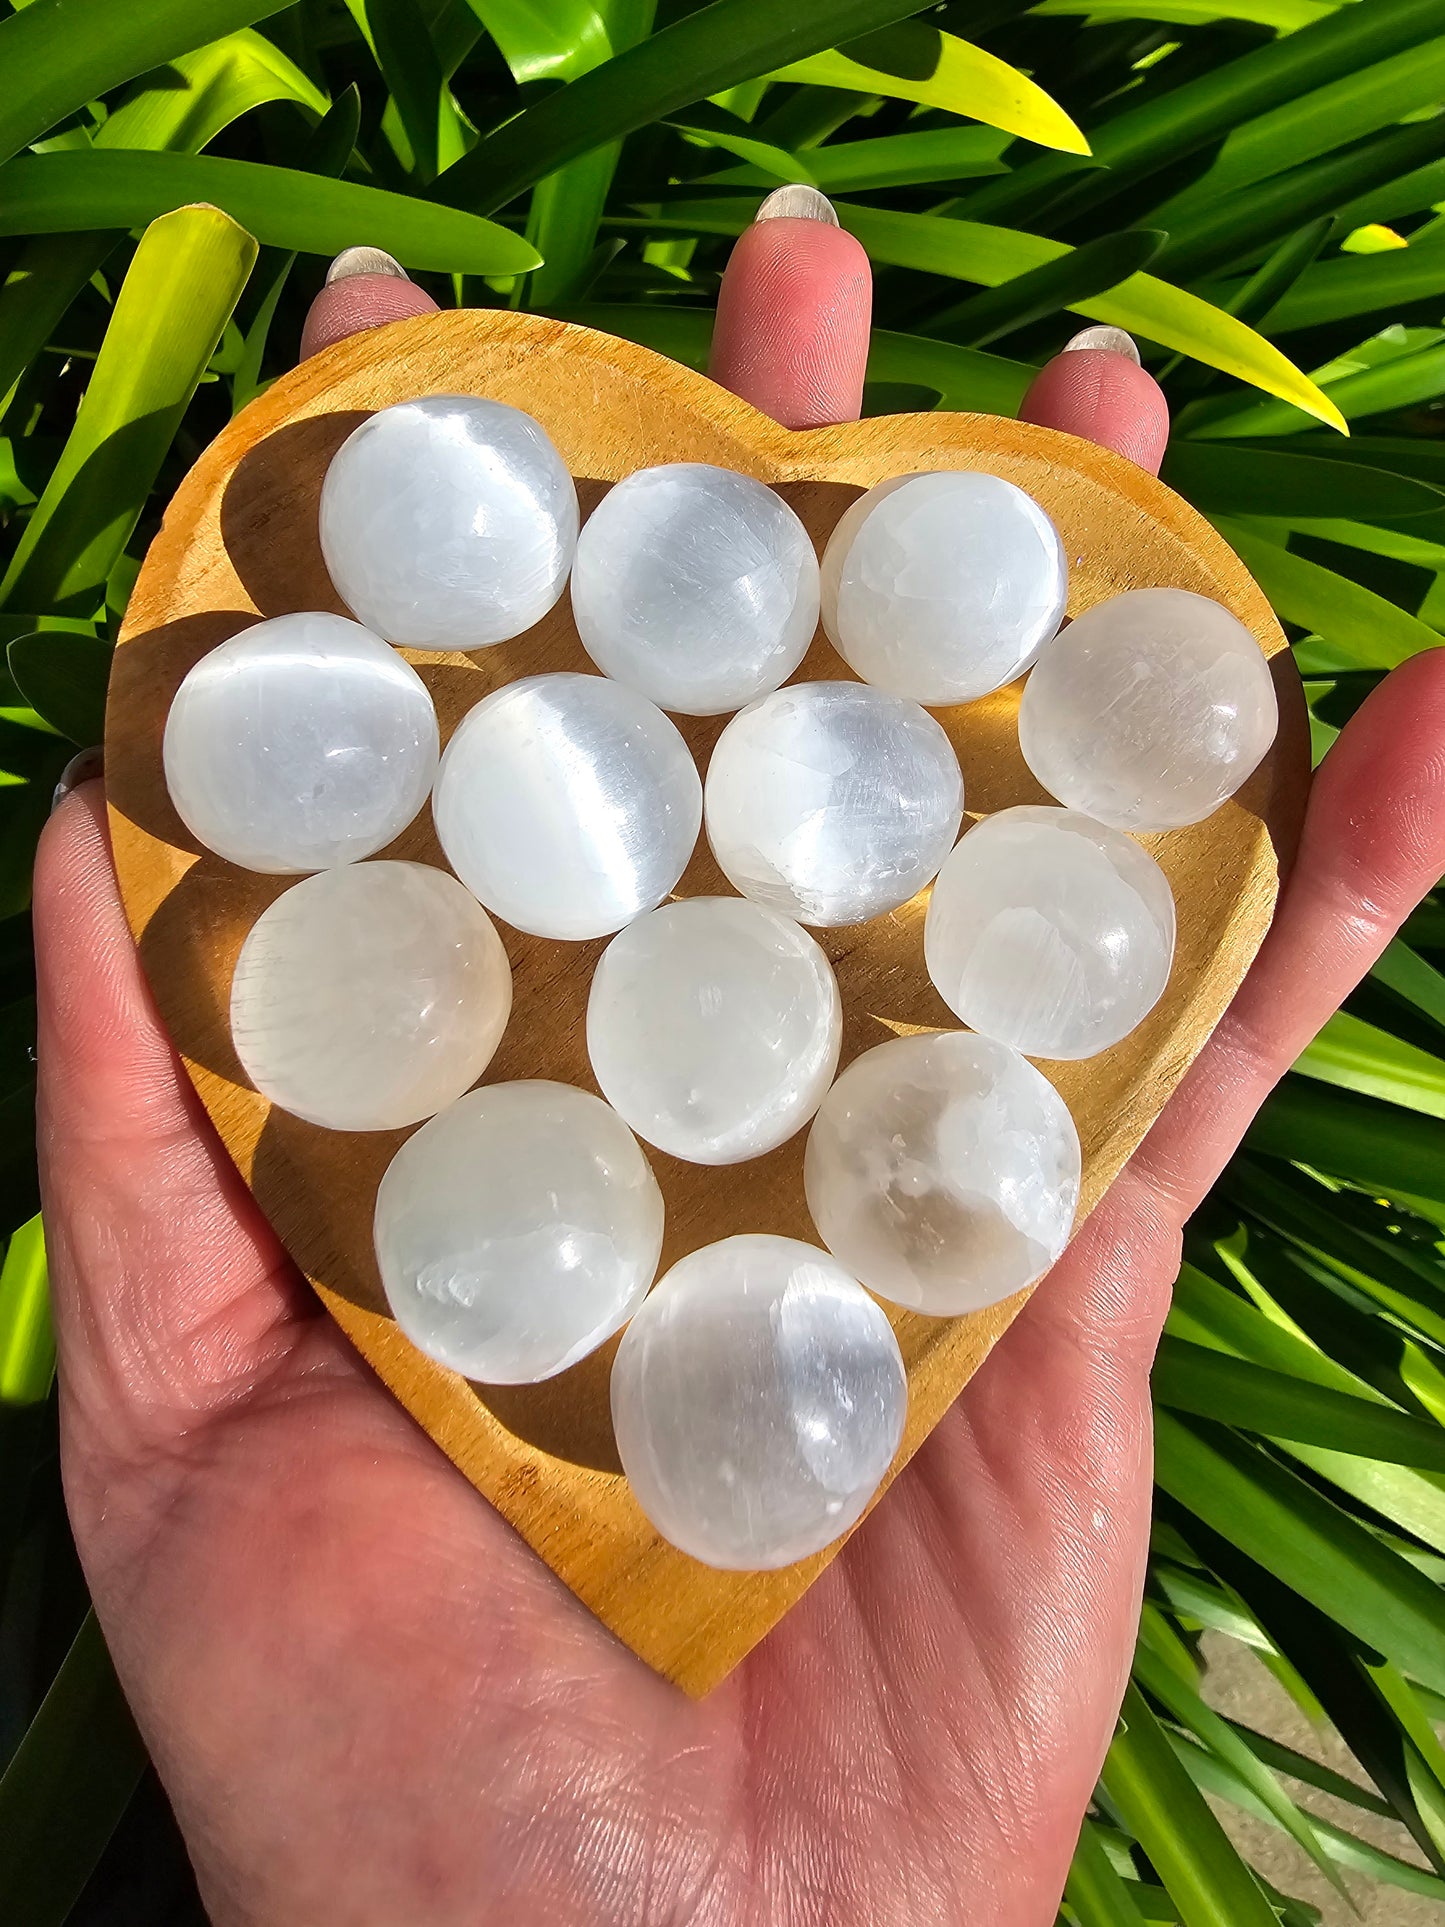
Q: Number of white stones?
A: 13